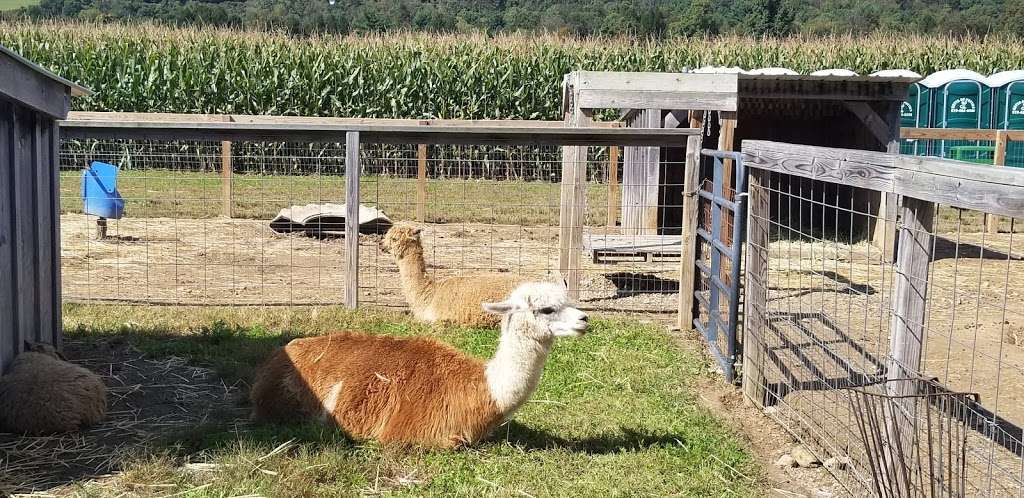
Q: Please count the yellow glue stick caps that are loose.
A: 0